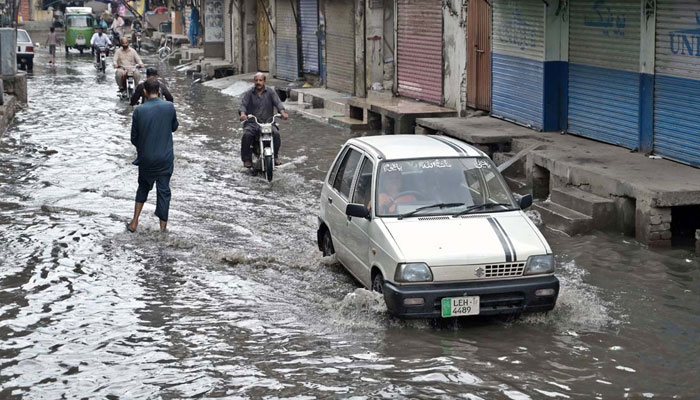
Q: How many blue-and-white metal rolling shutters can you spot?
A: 3